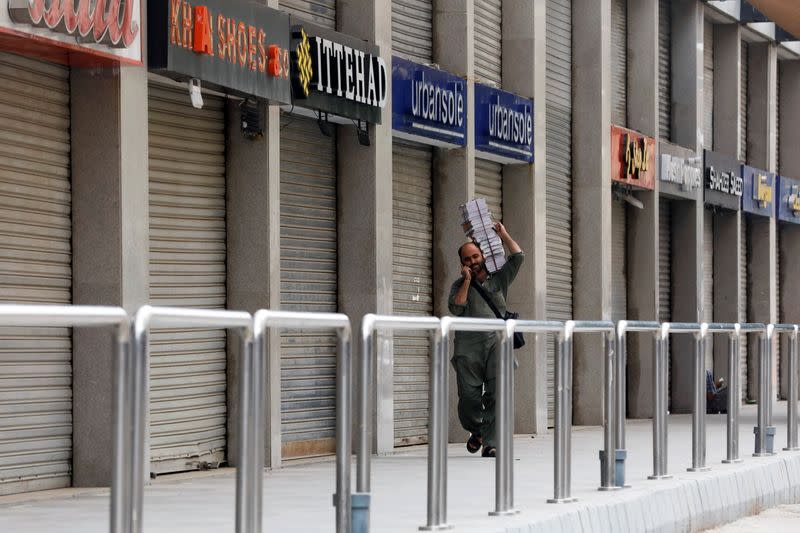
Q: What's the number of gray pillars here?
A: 11